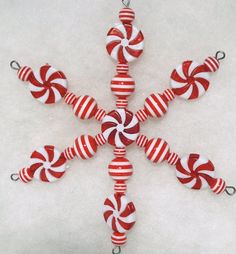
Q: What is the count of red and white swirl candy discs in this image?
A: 7